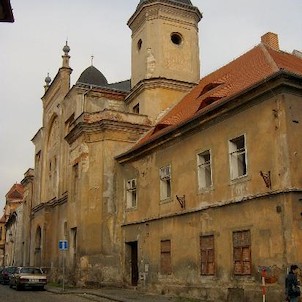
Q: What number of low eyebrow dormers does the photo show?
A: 3